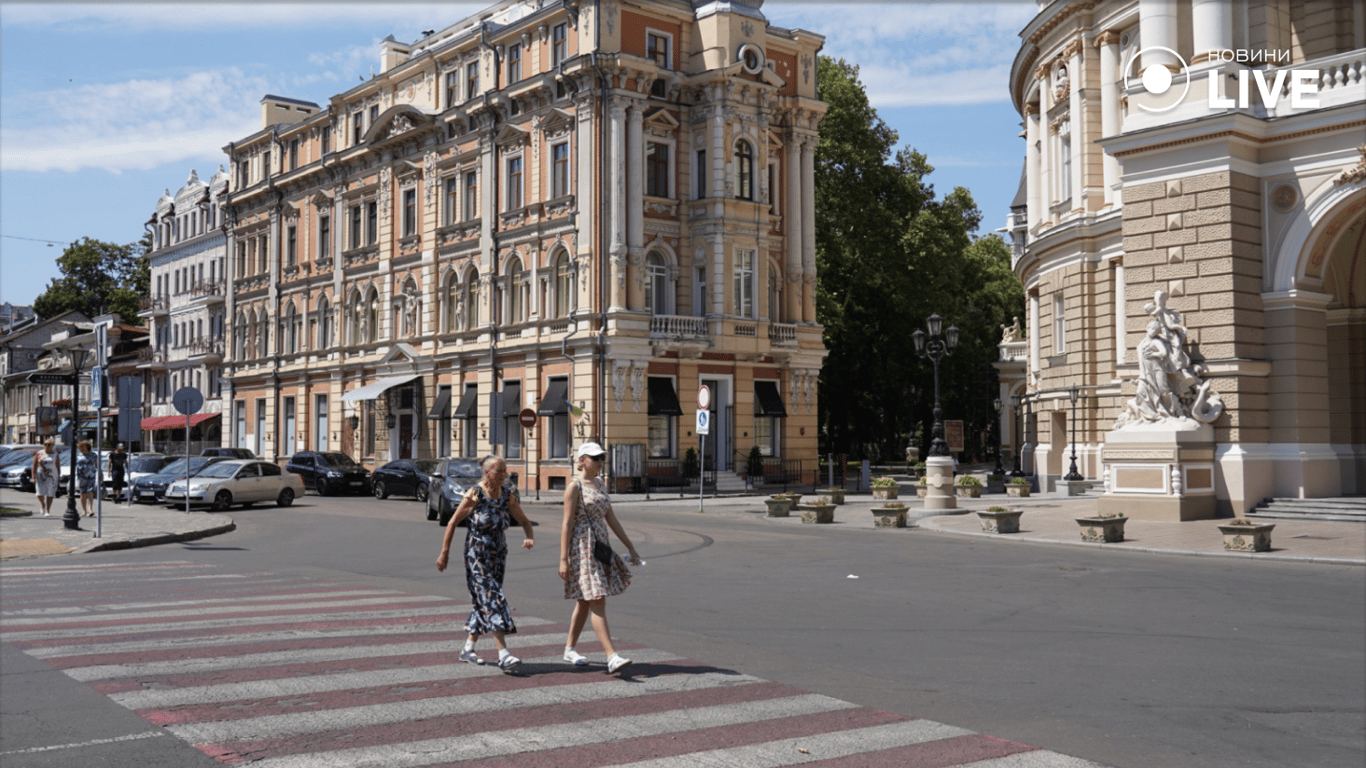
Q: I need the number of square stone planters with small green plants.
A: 12